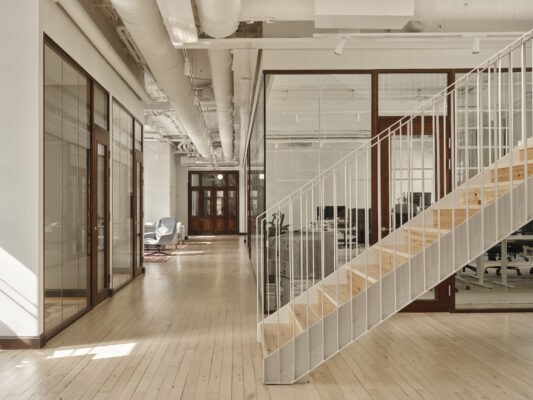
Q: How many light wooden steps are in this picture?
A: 10